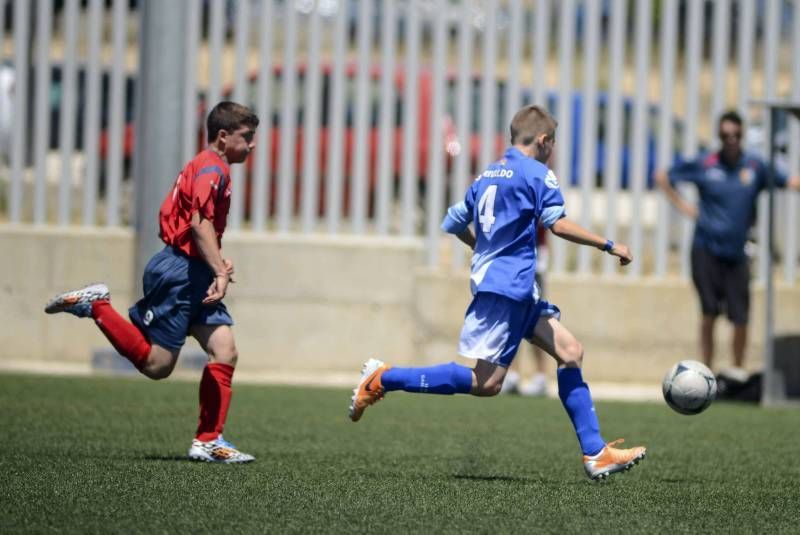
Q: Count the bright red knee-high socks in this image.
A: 2